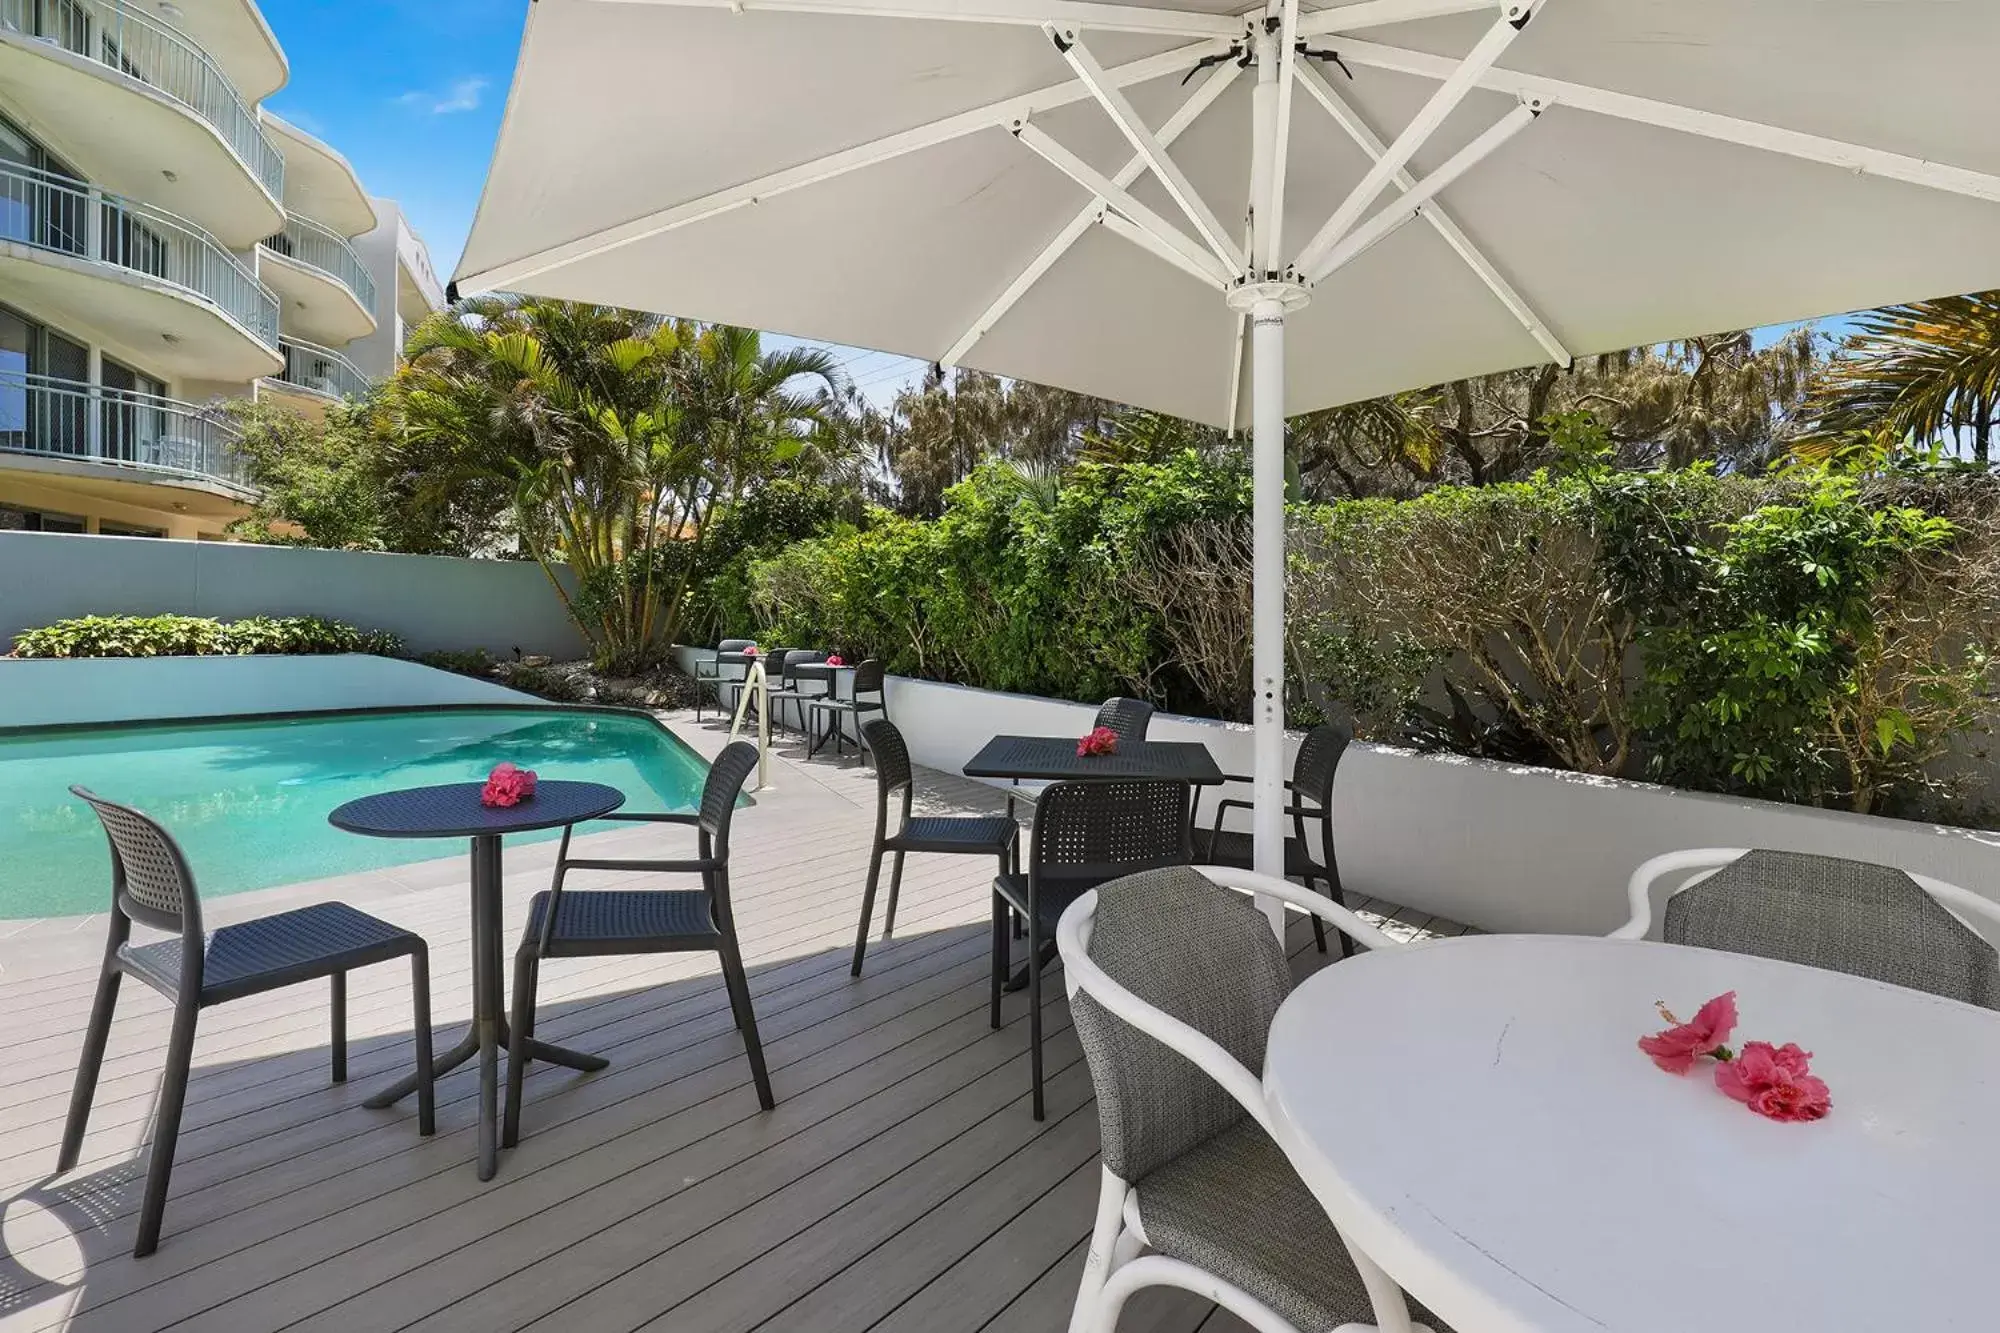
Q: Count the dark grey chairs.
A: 10